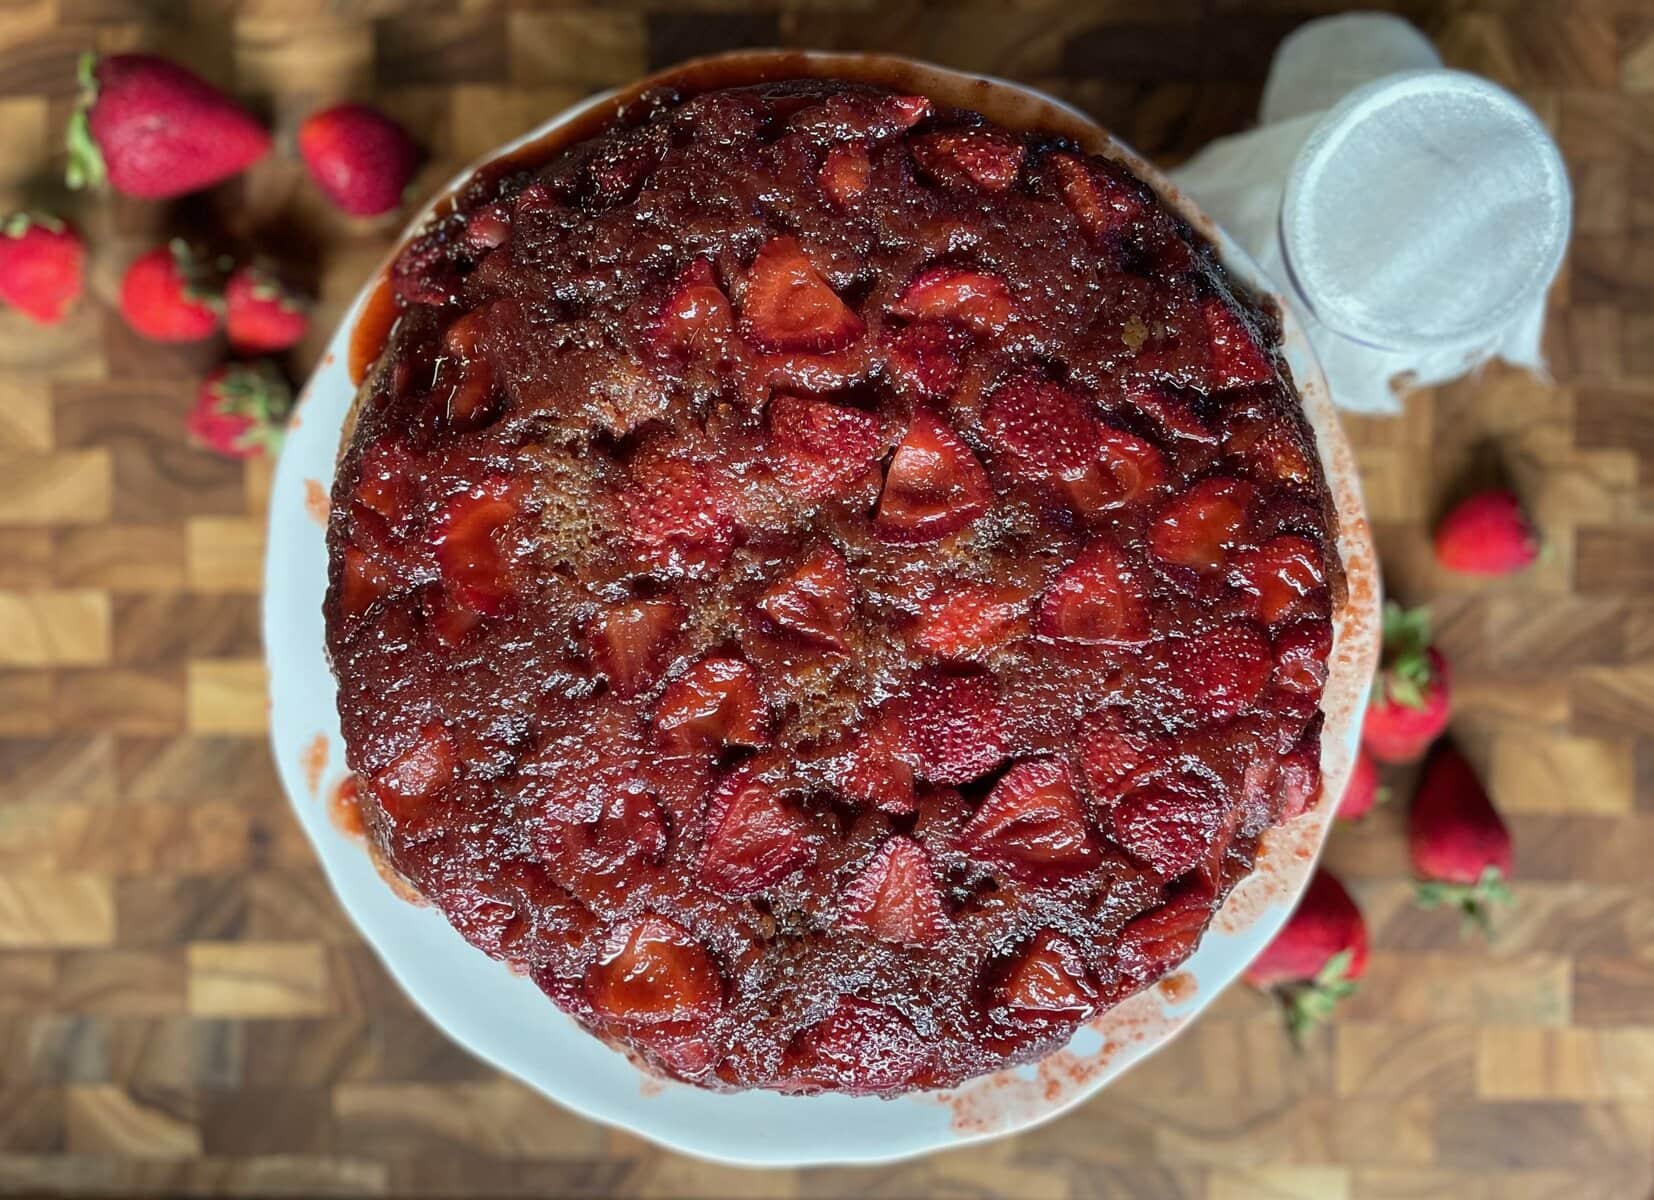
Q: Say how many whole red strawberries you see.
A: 11